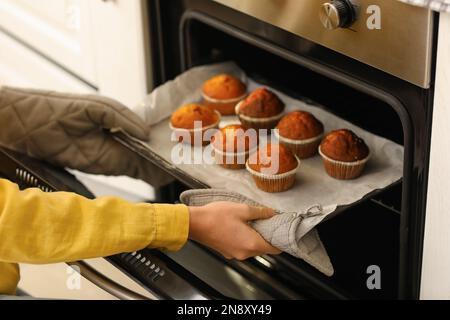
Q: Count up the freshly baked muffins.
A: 7